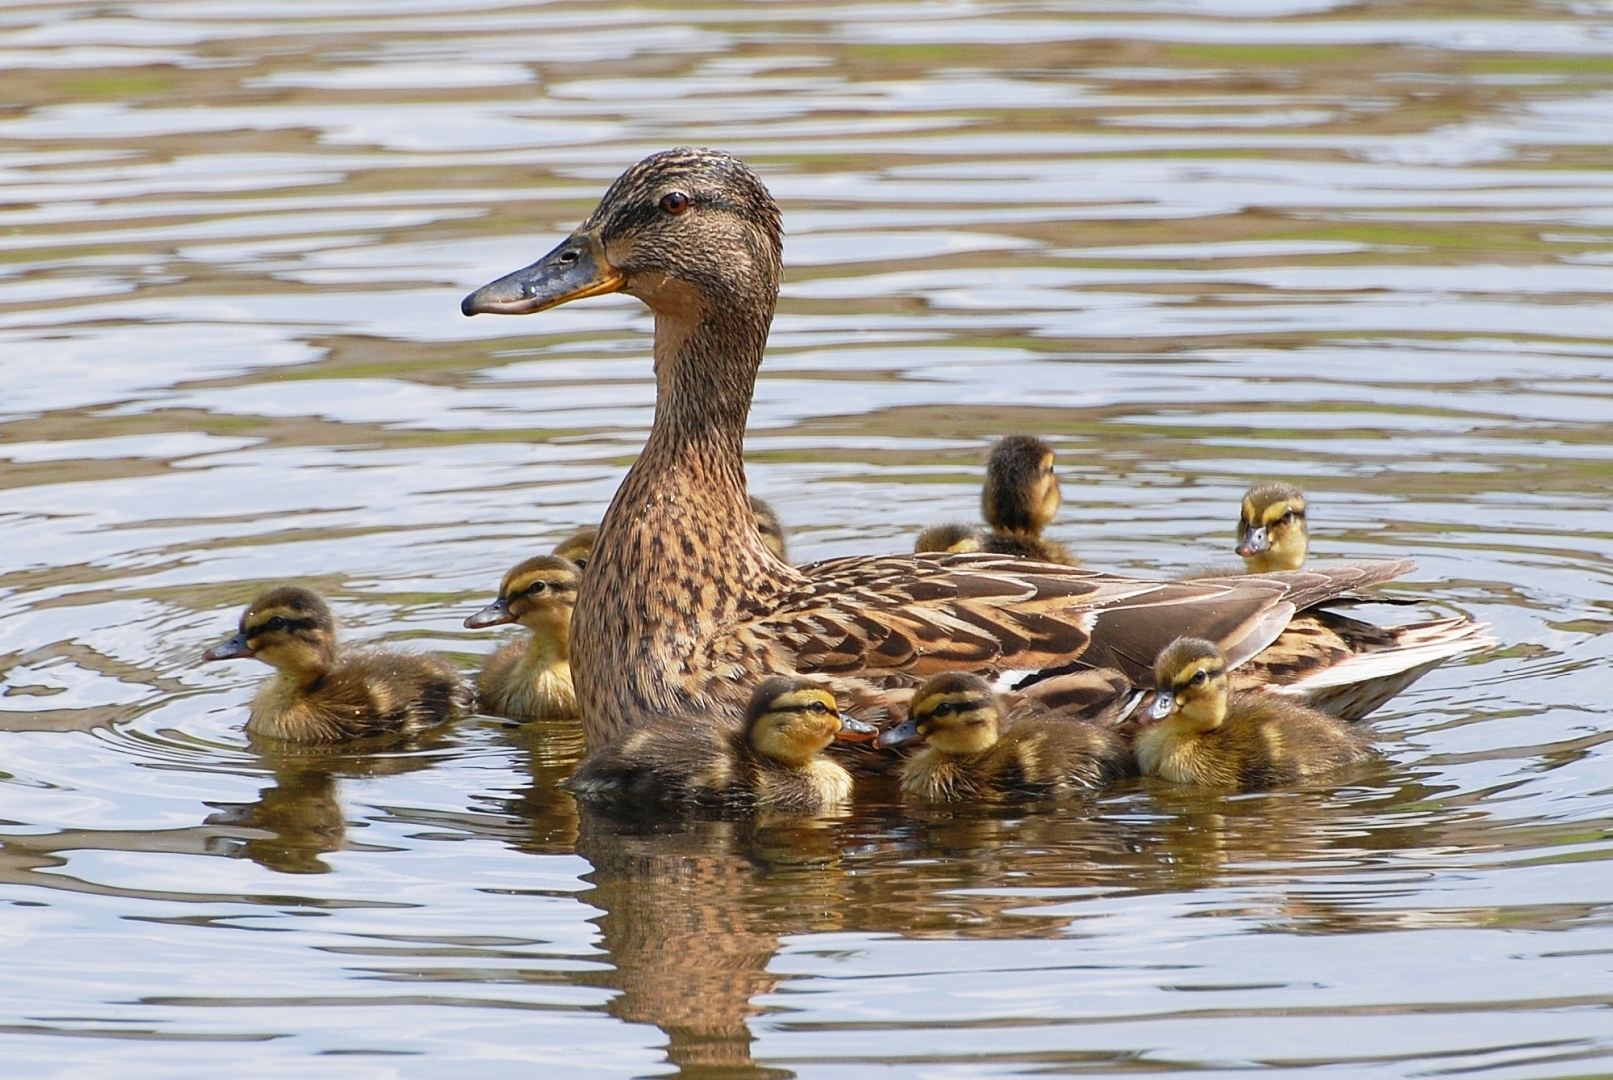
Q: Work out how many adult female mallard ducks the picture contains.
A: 1